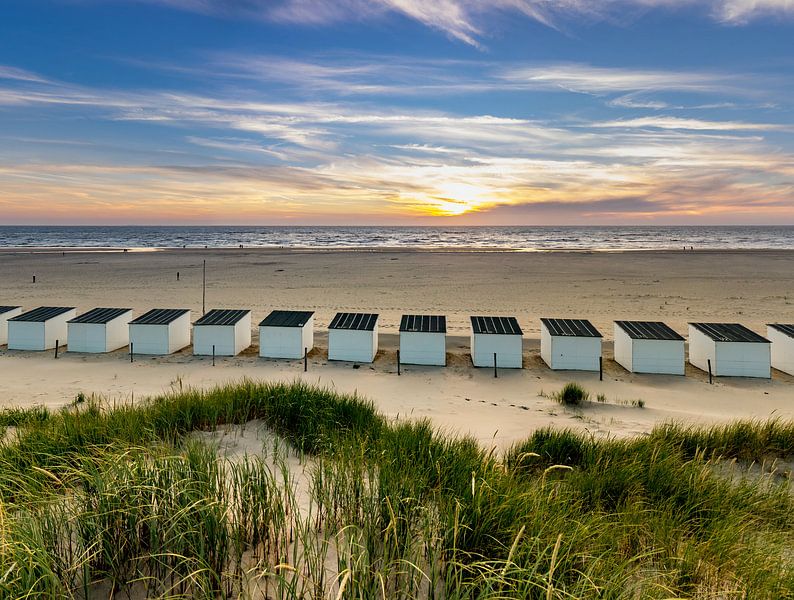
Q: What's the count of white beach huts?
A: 13